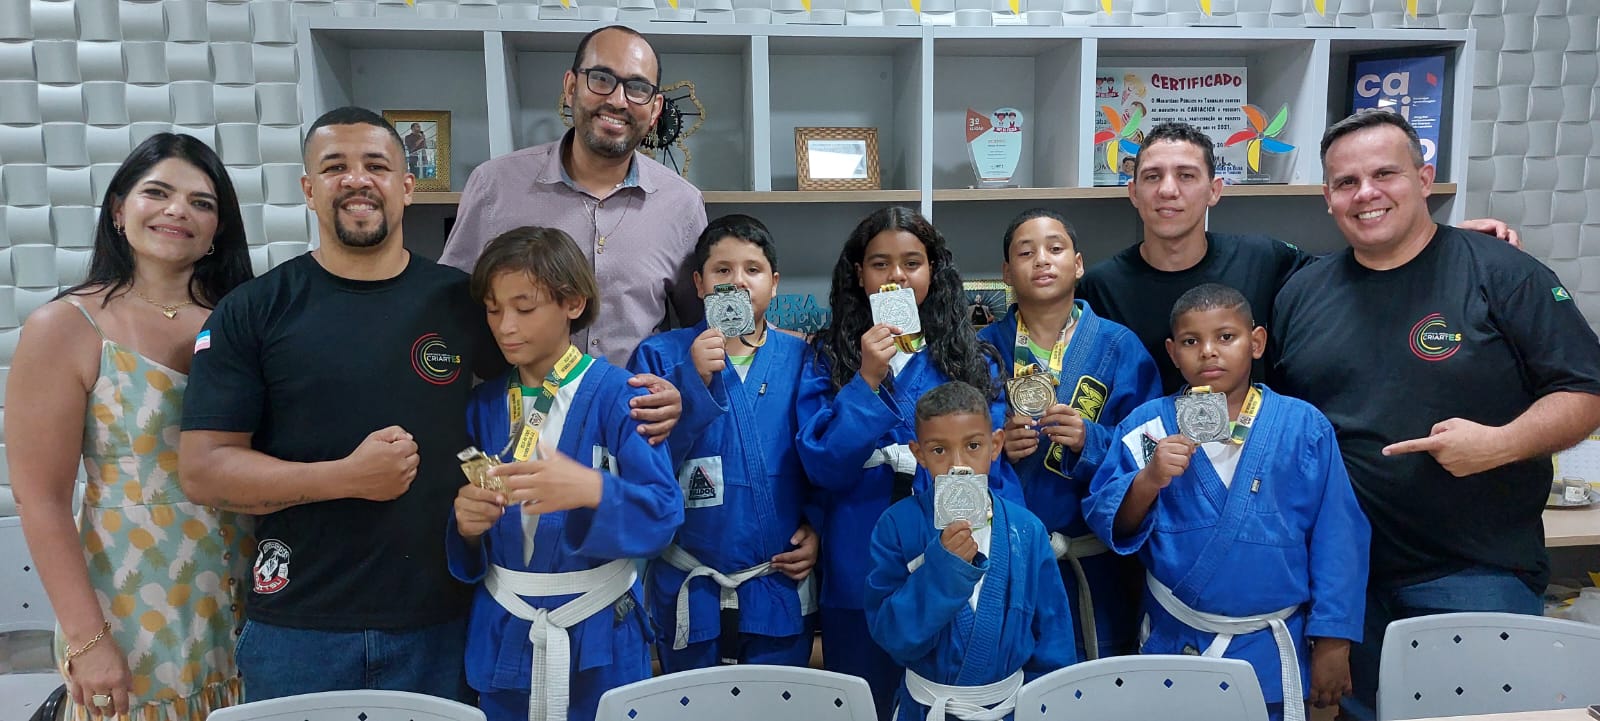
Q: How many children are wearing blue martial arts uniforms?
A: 6